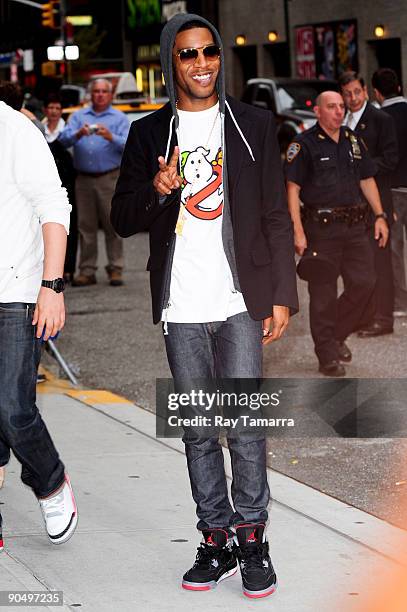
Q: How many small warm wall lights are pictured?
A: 3